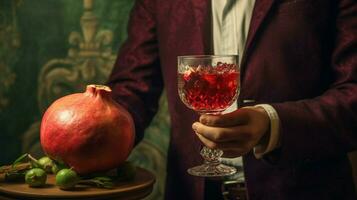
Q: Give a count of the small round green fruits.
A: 3